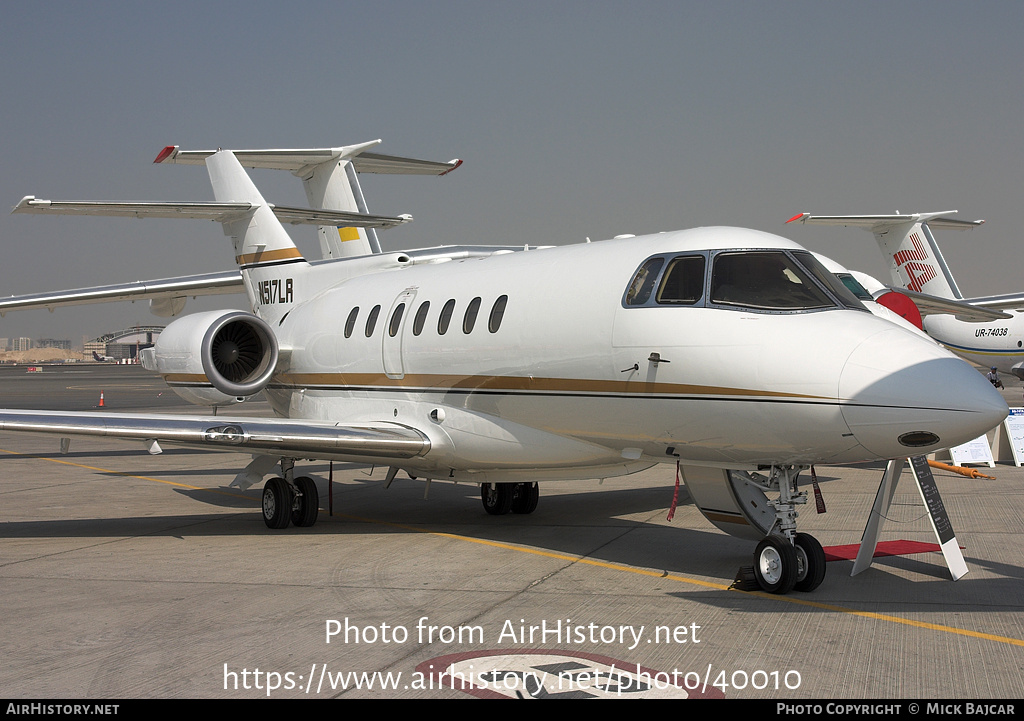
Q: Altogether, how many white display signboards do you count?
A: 2